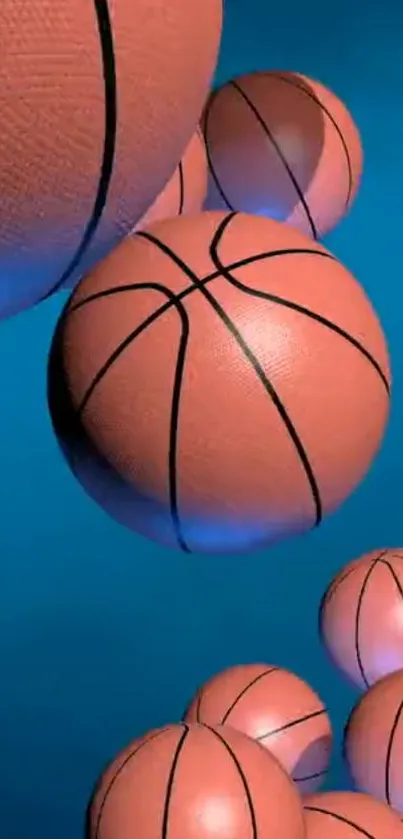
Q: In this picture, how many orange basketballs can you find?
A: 9